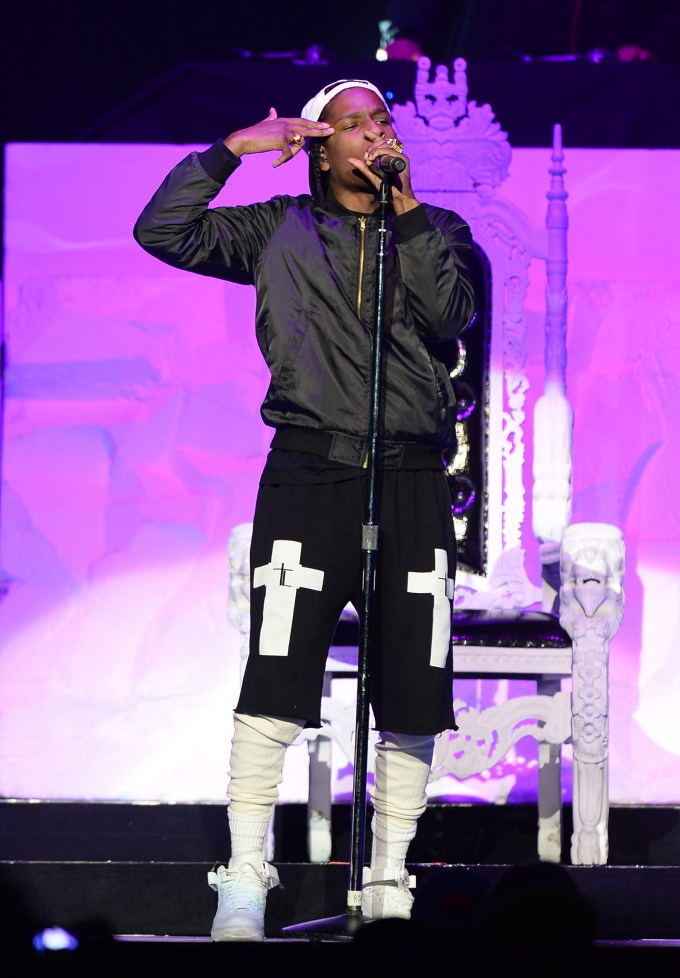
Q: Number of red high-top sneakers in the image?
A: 0